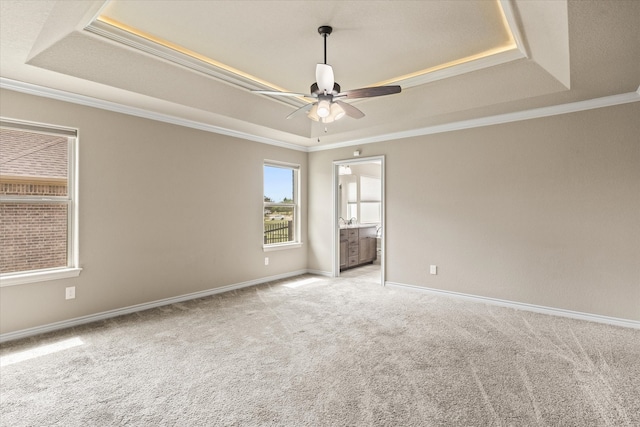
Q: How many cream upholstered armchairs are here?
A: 0